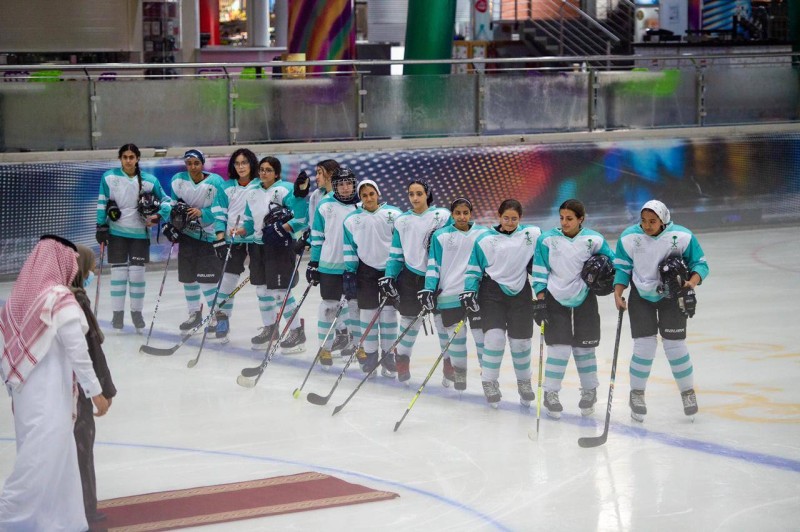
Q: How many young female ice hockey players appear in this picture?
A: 12